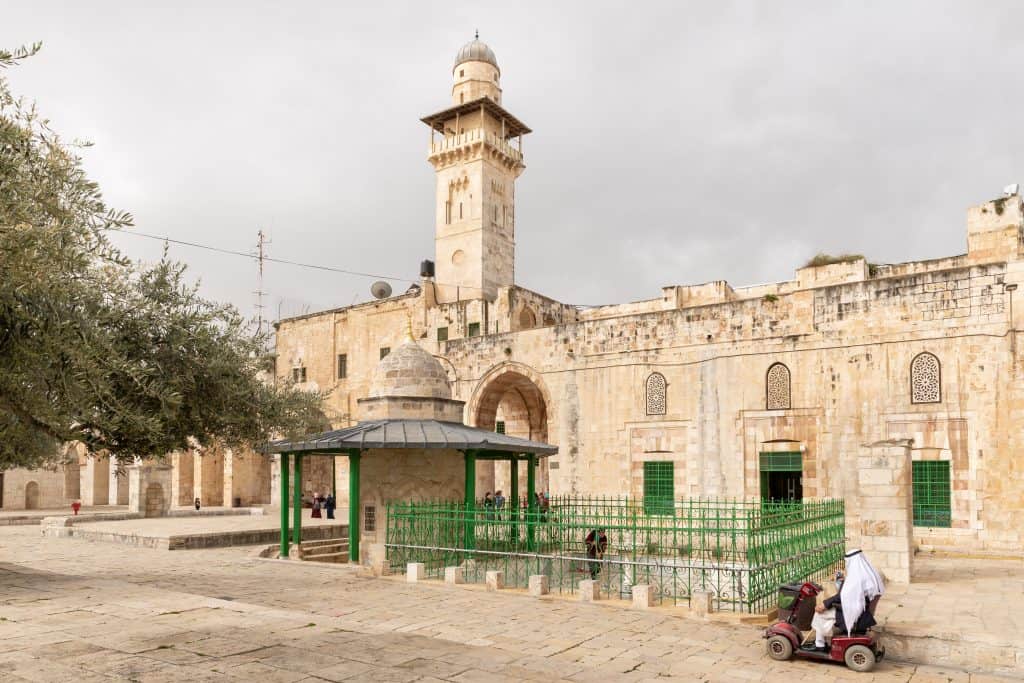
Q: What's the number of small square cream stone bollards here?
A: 7